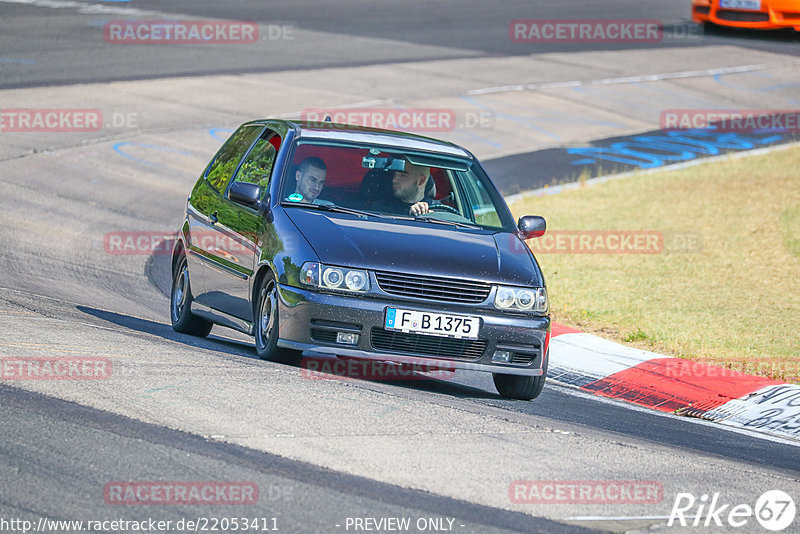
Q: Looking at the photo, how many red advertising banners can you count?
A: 12